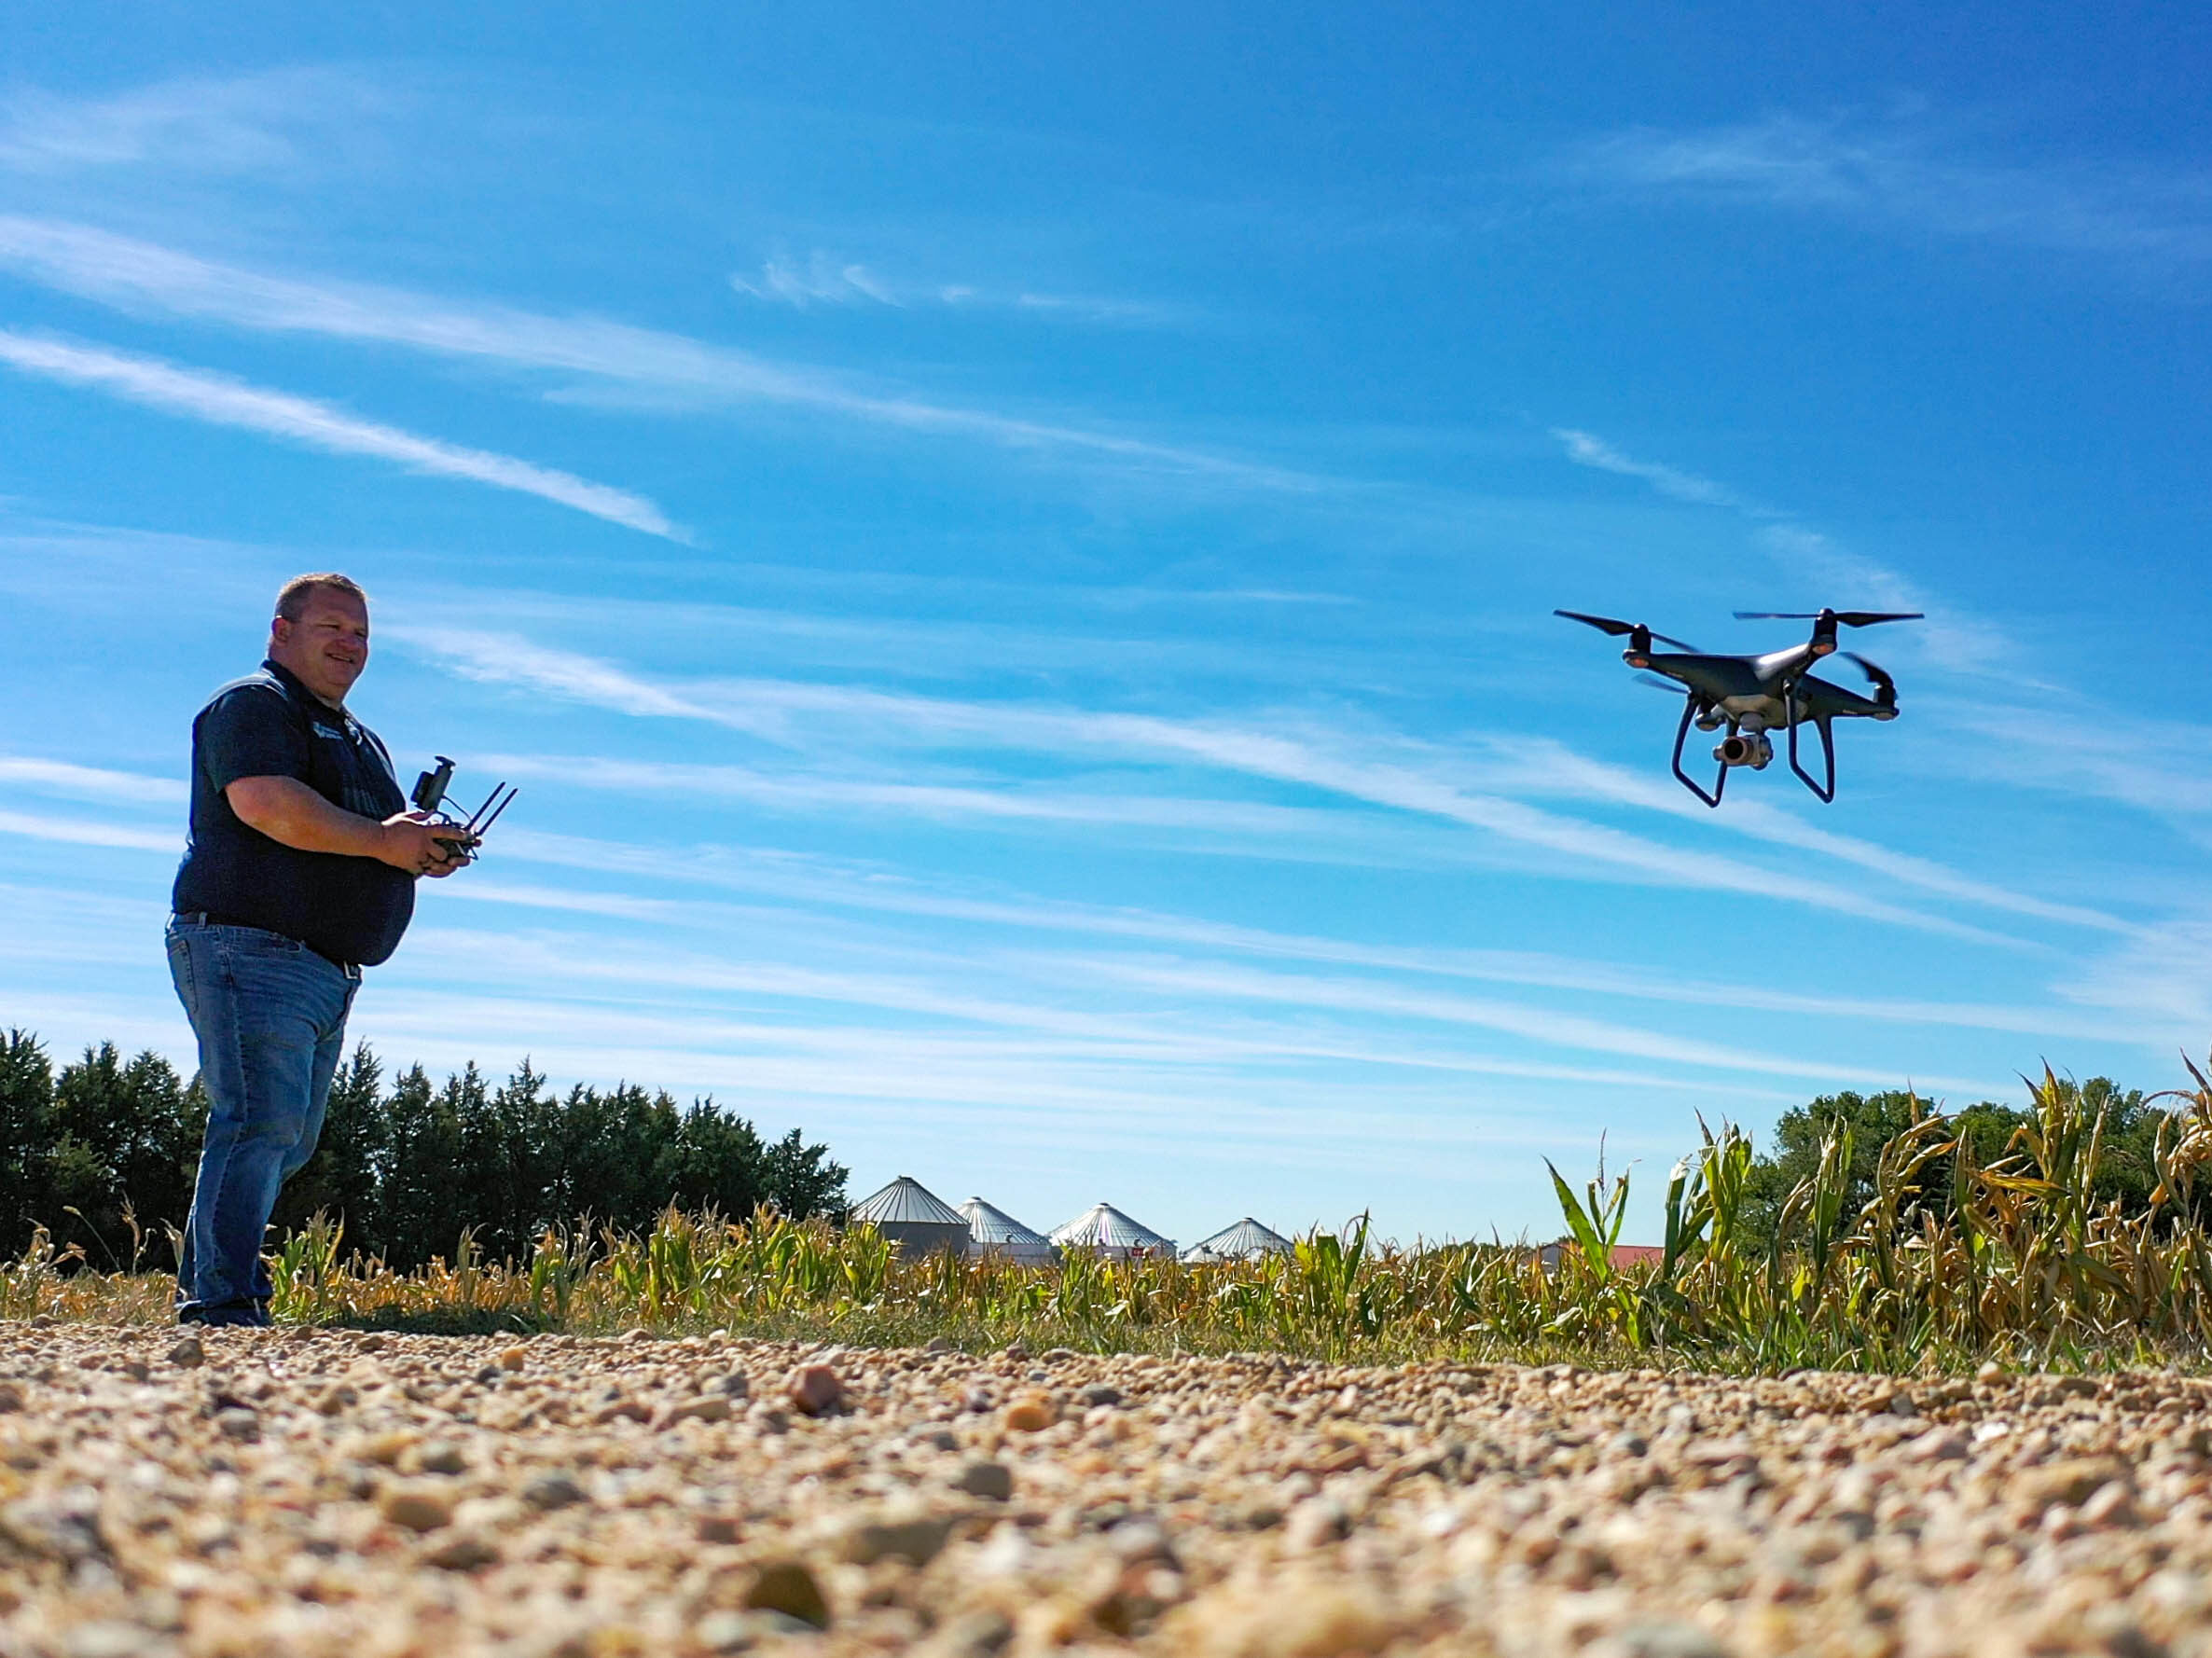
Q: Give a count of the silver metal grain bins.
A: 4